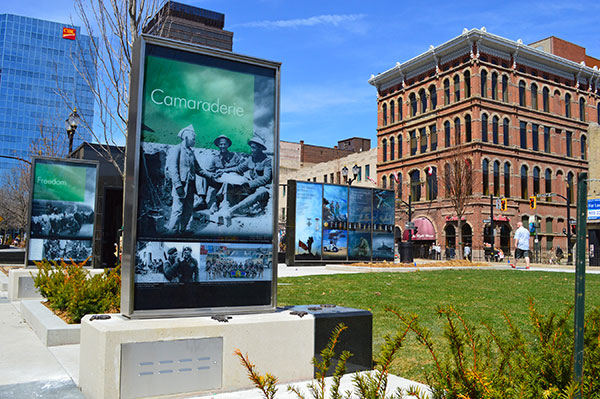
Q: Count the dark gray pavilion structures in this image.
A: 1